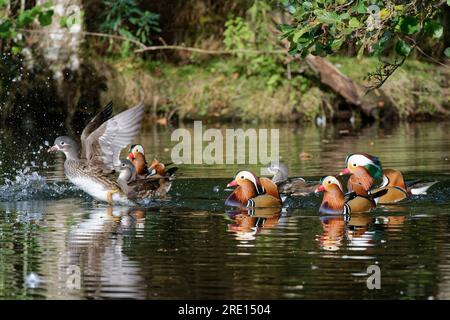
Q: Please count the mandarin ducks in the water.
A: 7